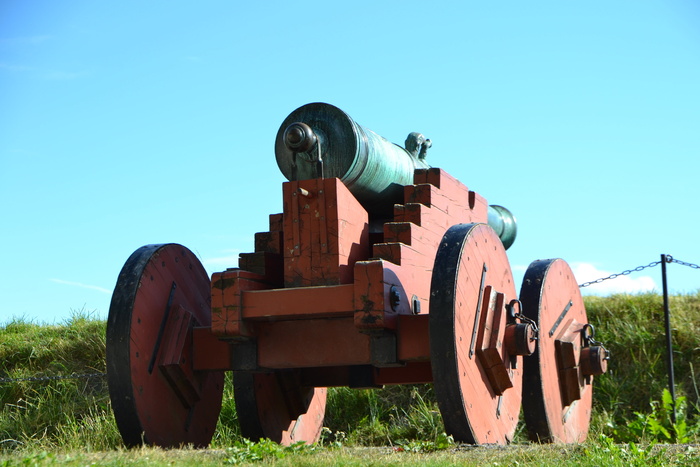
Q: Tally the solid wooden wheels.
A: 4